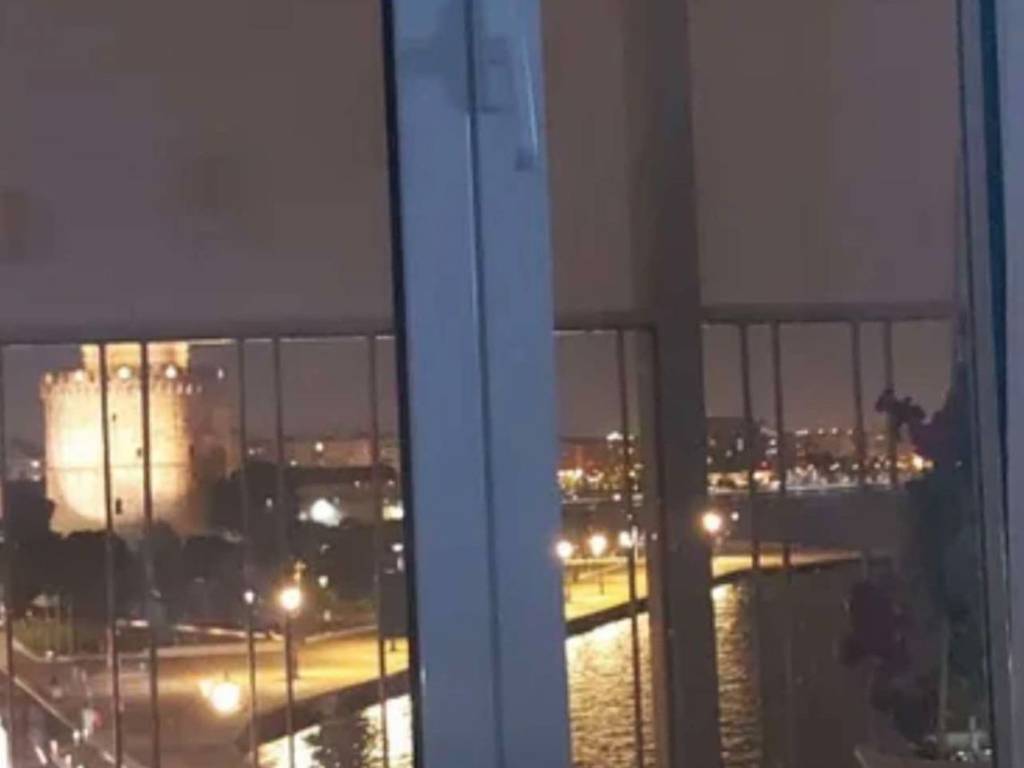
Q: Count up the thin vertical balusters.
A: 11